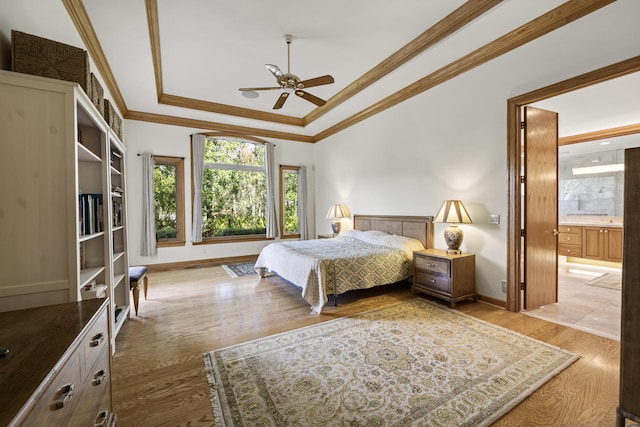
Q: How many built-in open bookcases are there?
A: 2